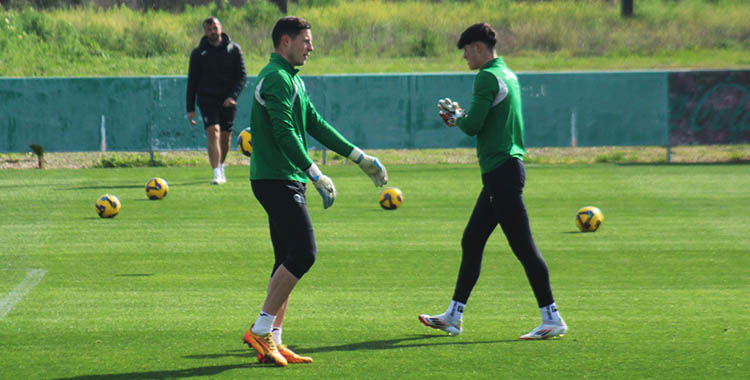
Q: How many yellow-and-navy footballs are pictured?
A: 5